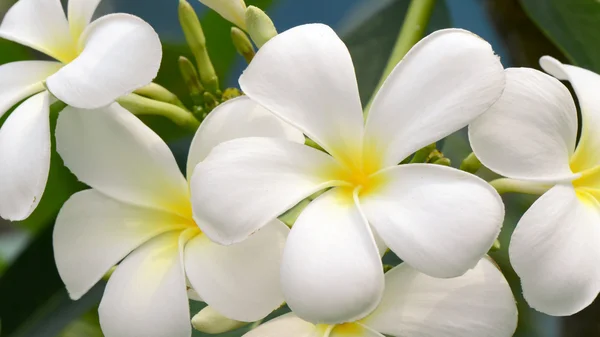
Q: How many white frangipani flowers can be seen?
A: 5